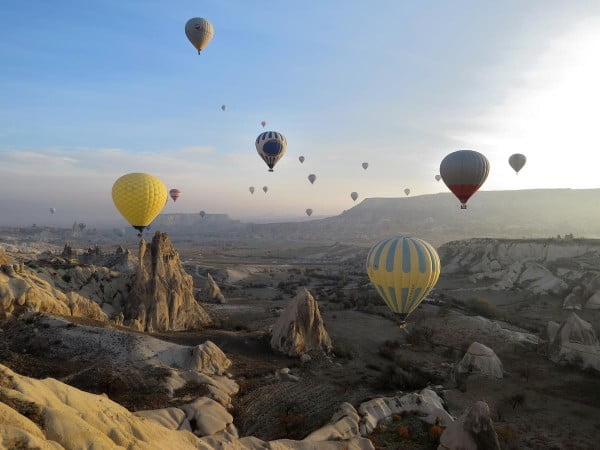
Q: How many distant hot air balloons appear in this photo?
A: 15